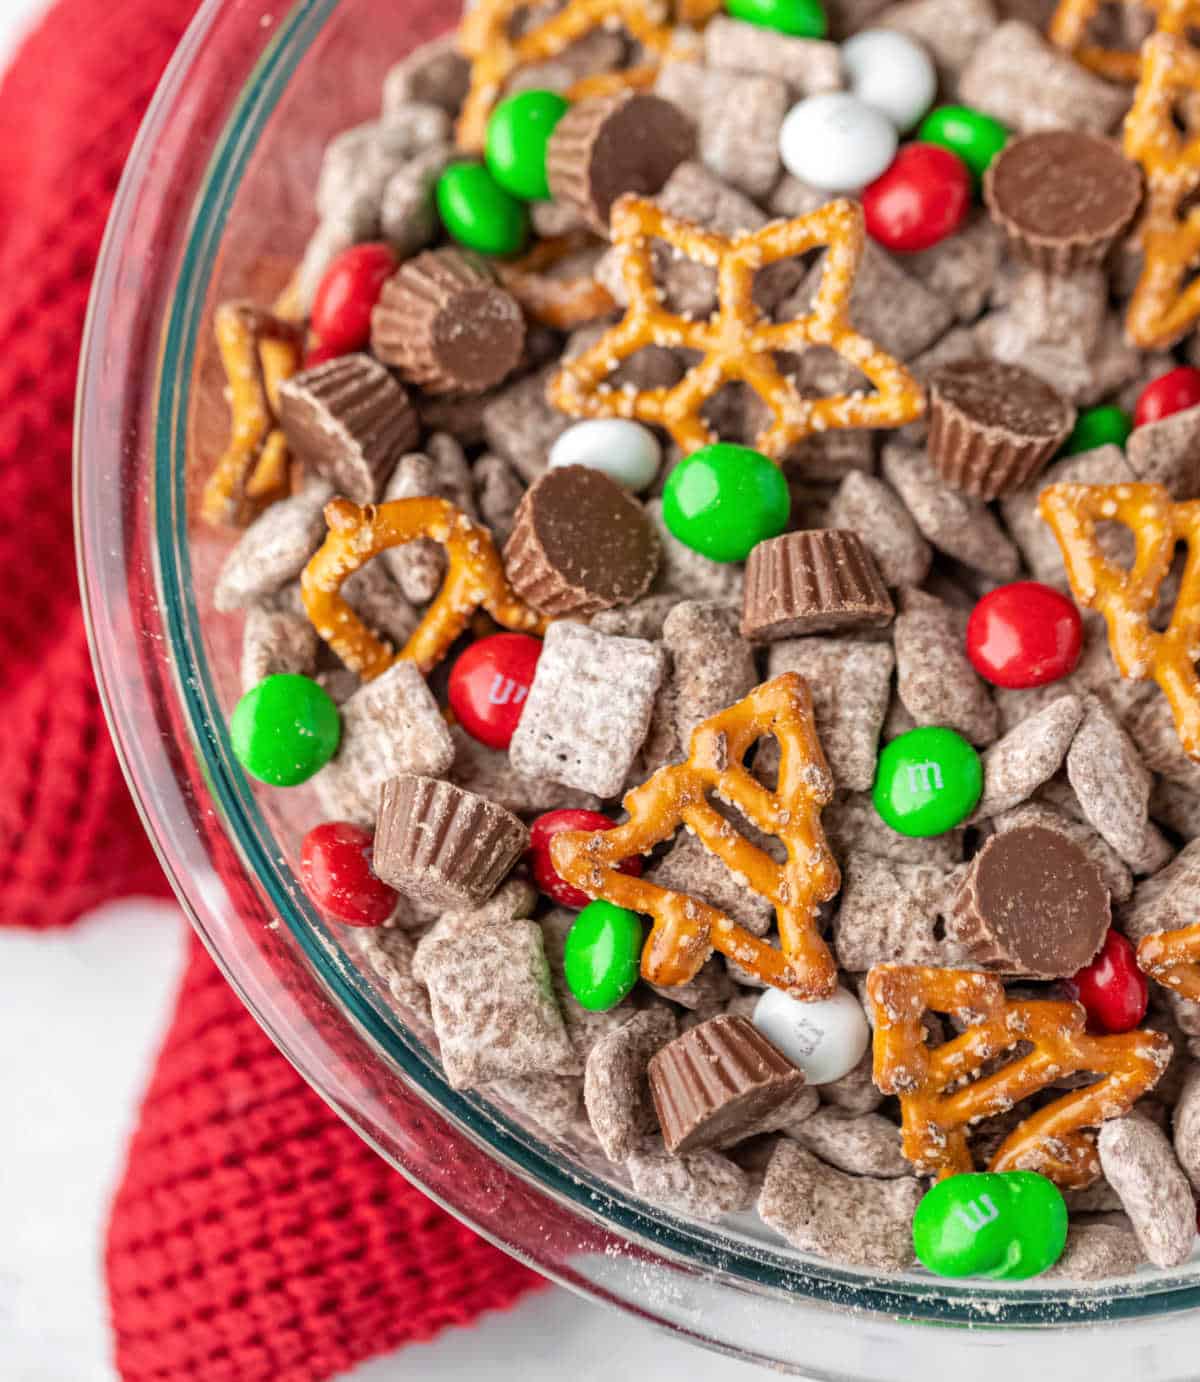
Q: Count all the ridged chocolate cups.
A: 10